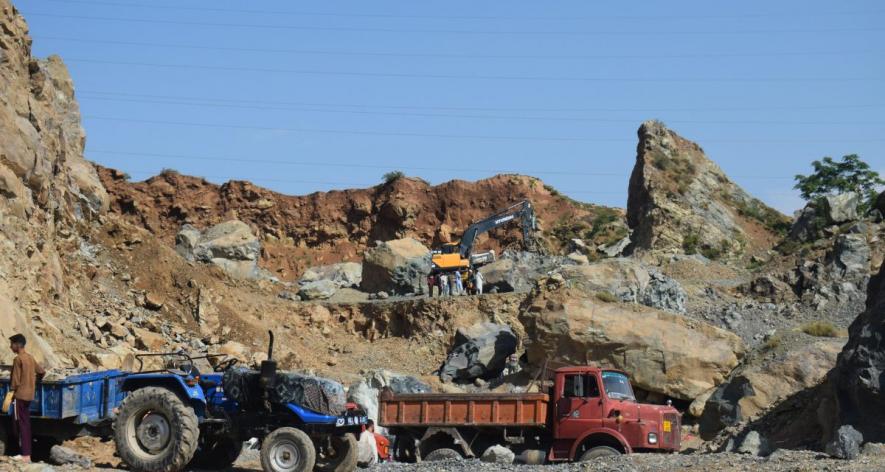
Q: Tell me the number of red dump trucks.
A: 1